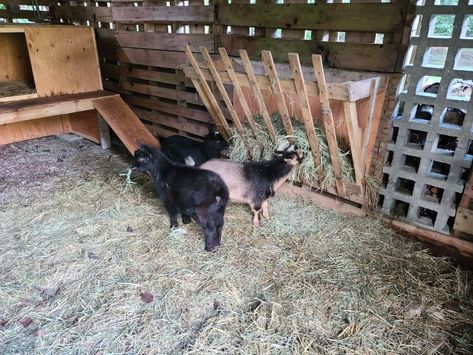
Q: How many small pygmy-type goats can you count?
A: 3